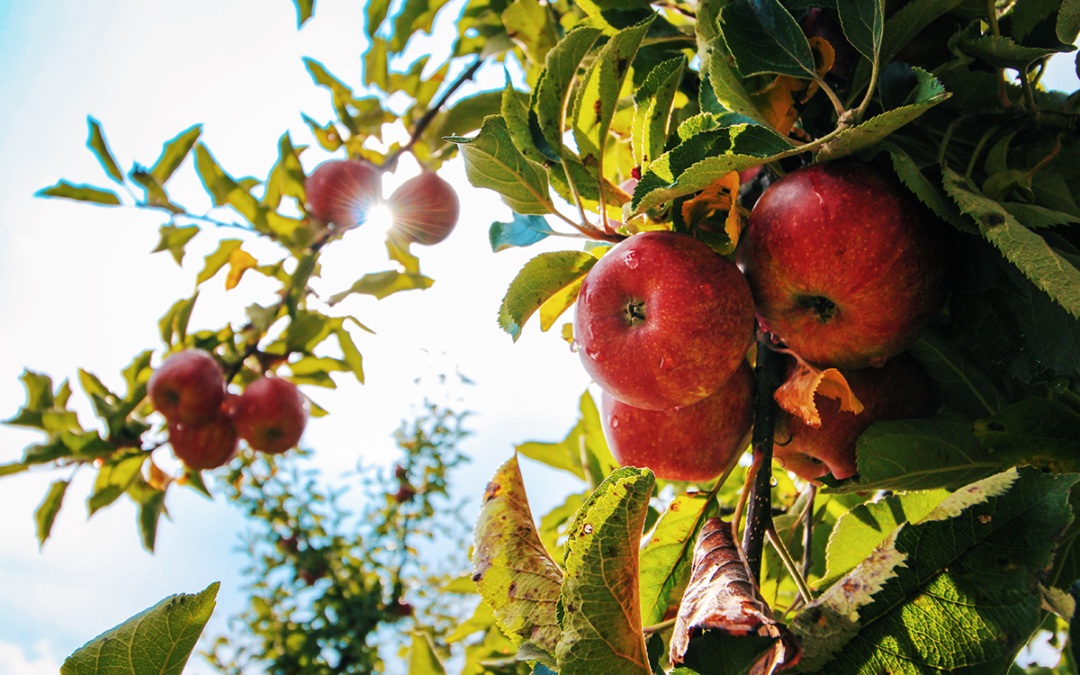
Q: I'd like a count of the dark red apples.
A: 9